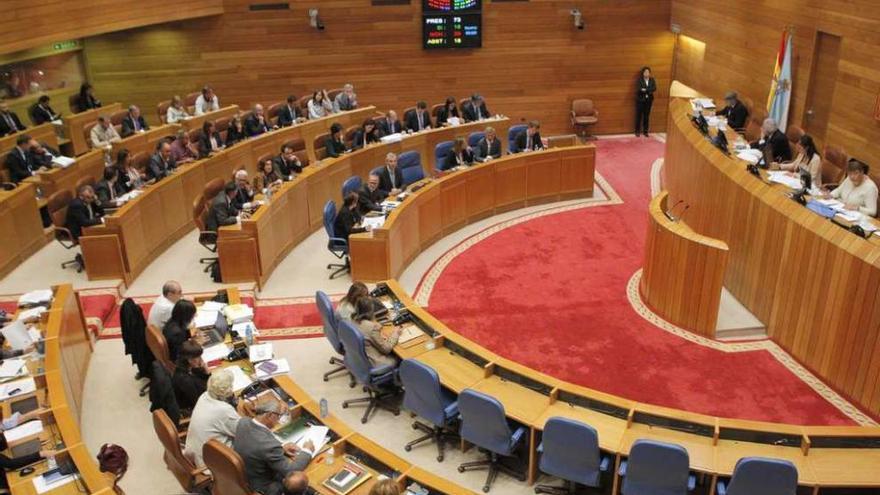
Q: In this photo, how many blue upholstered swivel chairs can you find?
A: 14